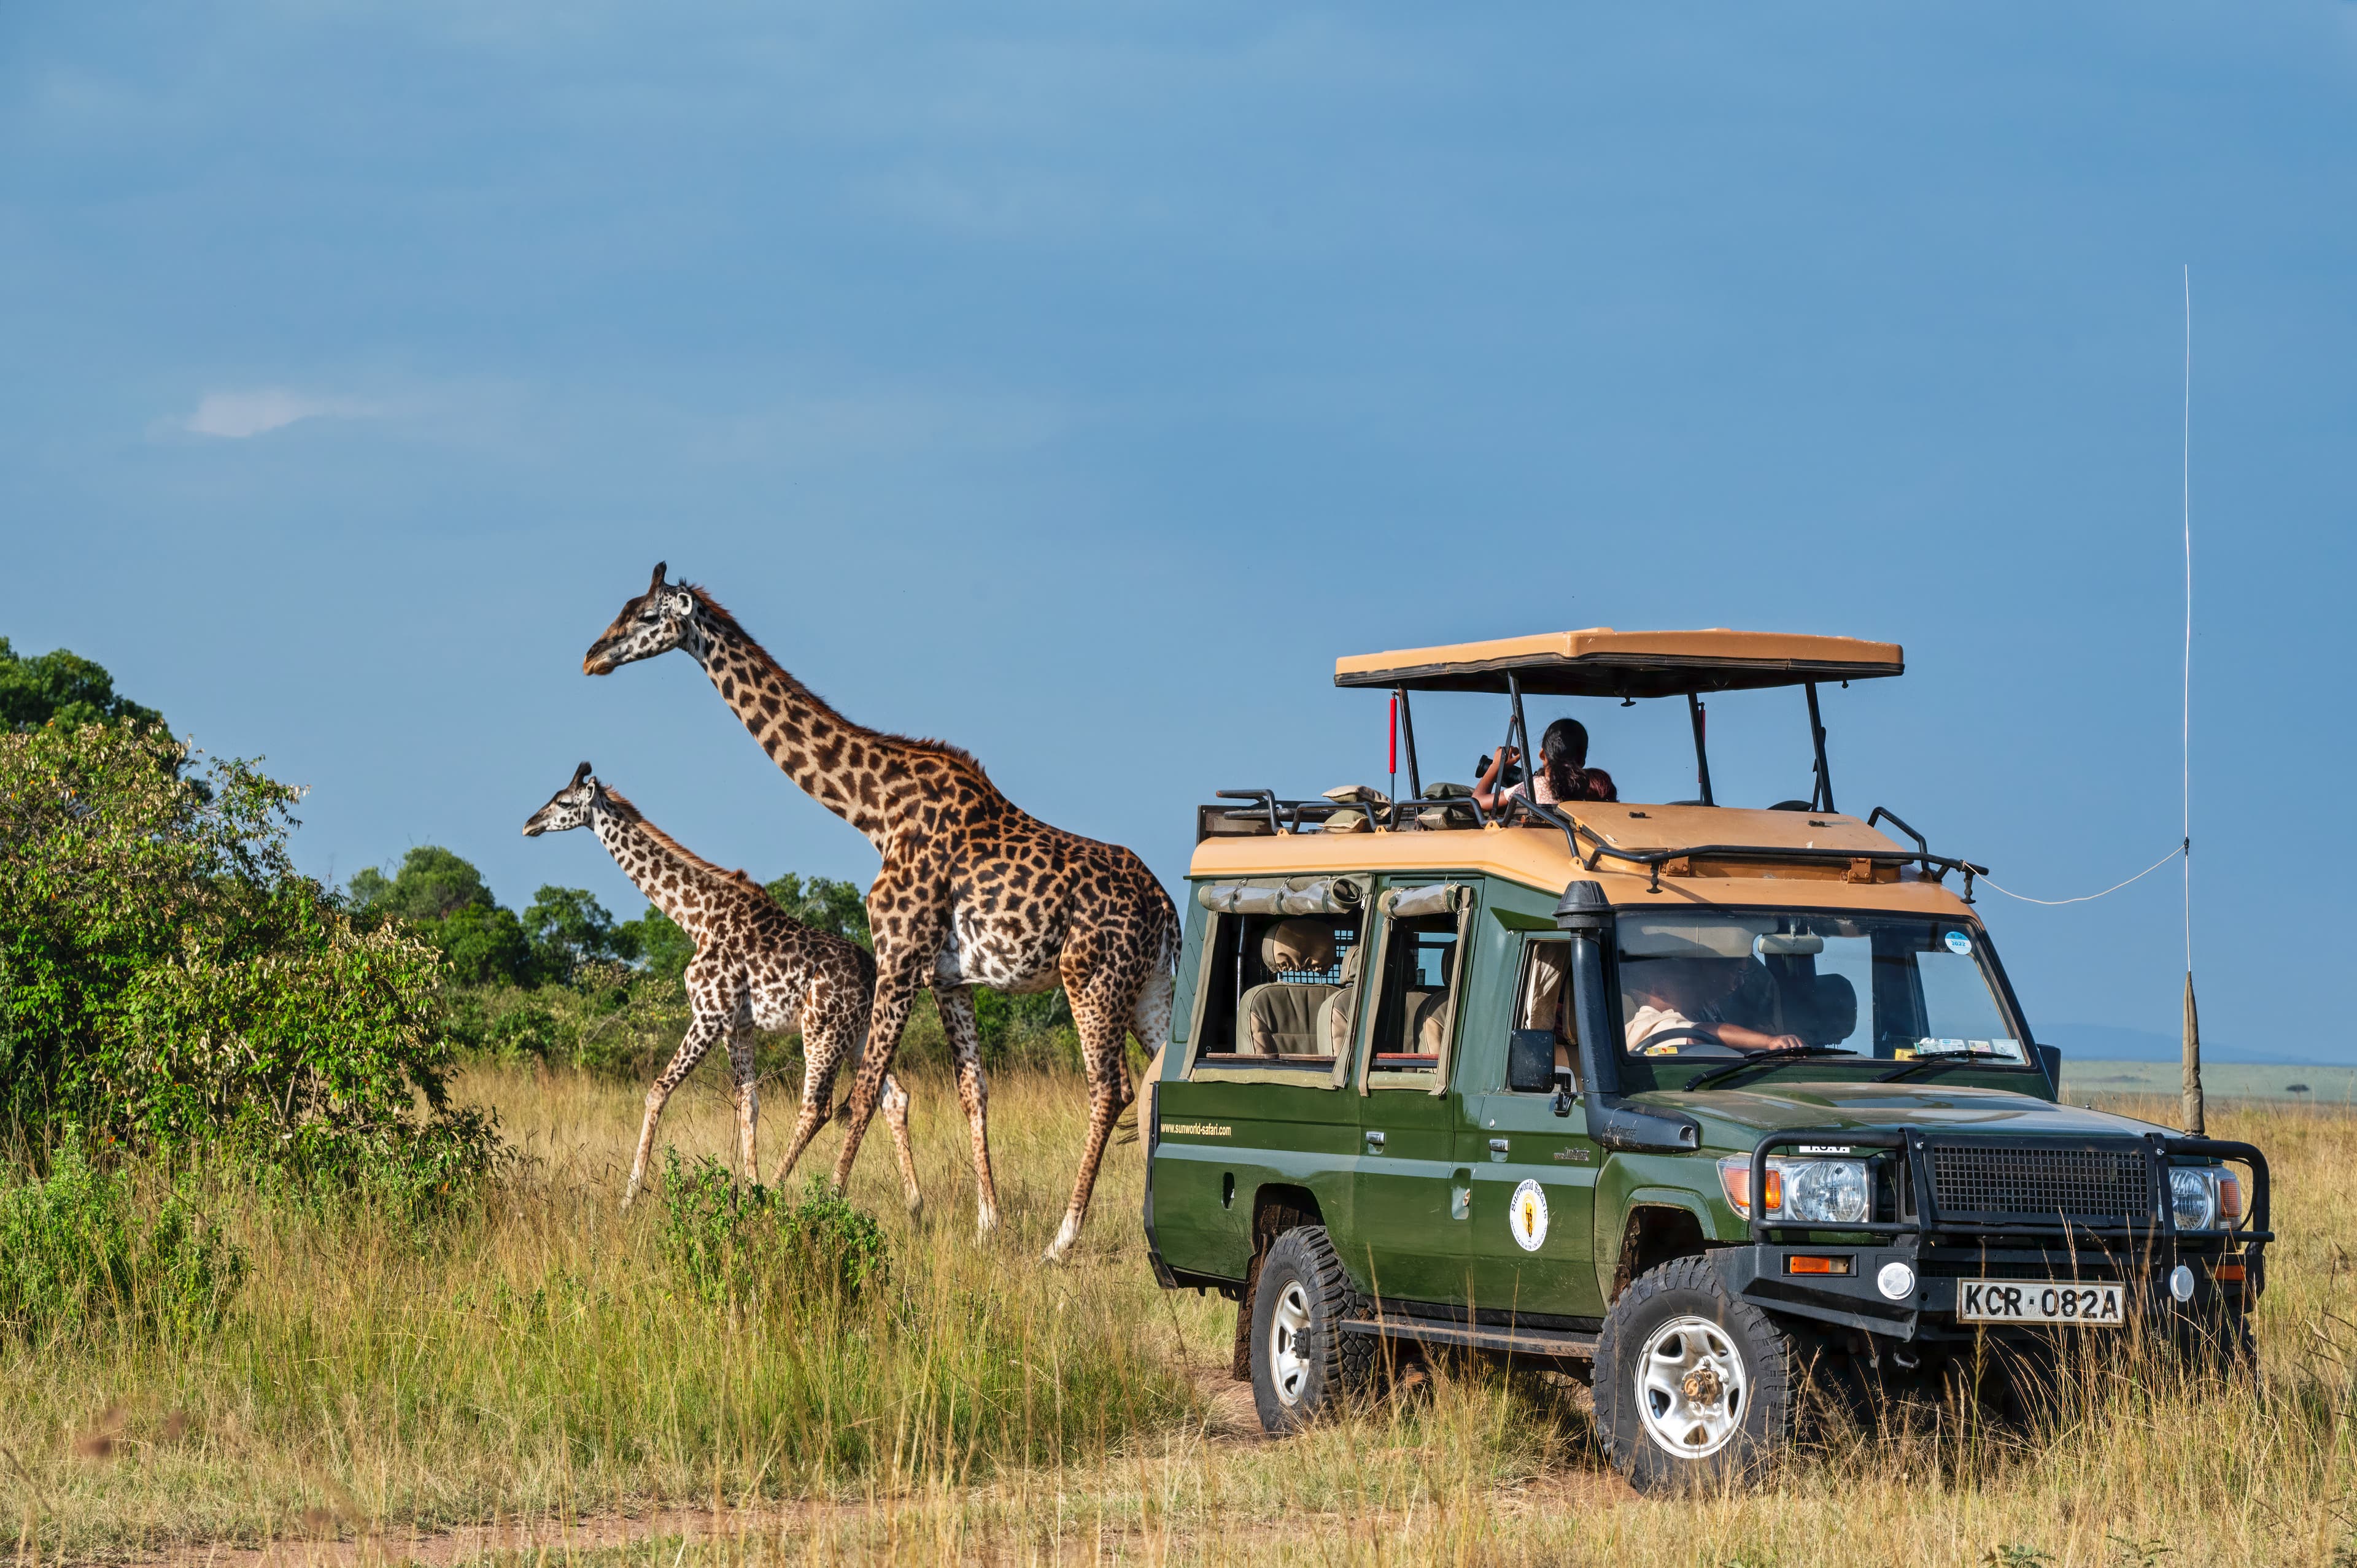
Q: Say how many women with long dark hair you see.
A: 1